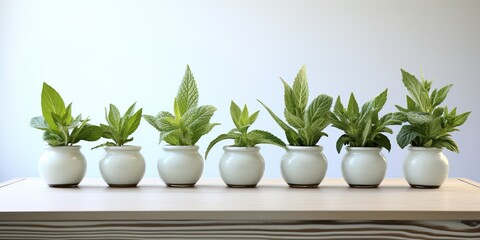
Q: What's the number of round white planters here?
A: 7